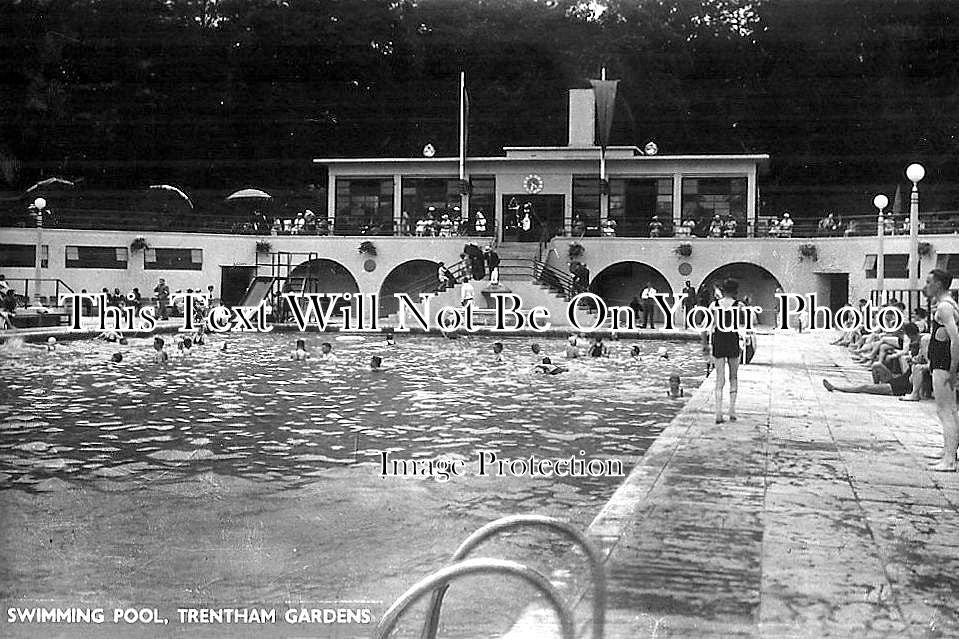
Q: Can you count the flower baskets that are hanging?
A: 7